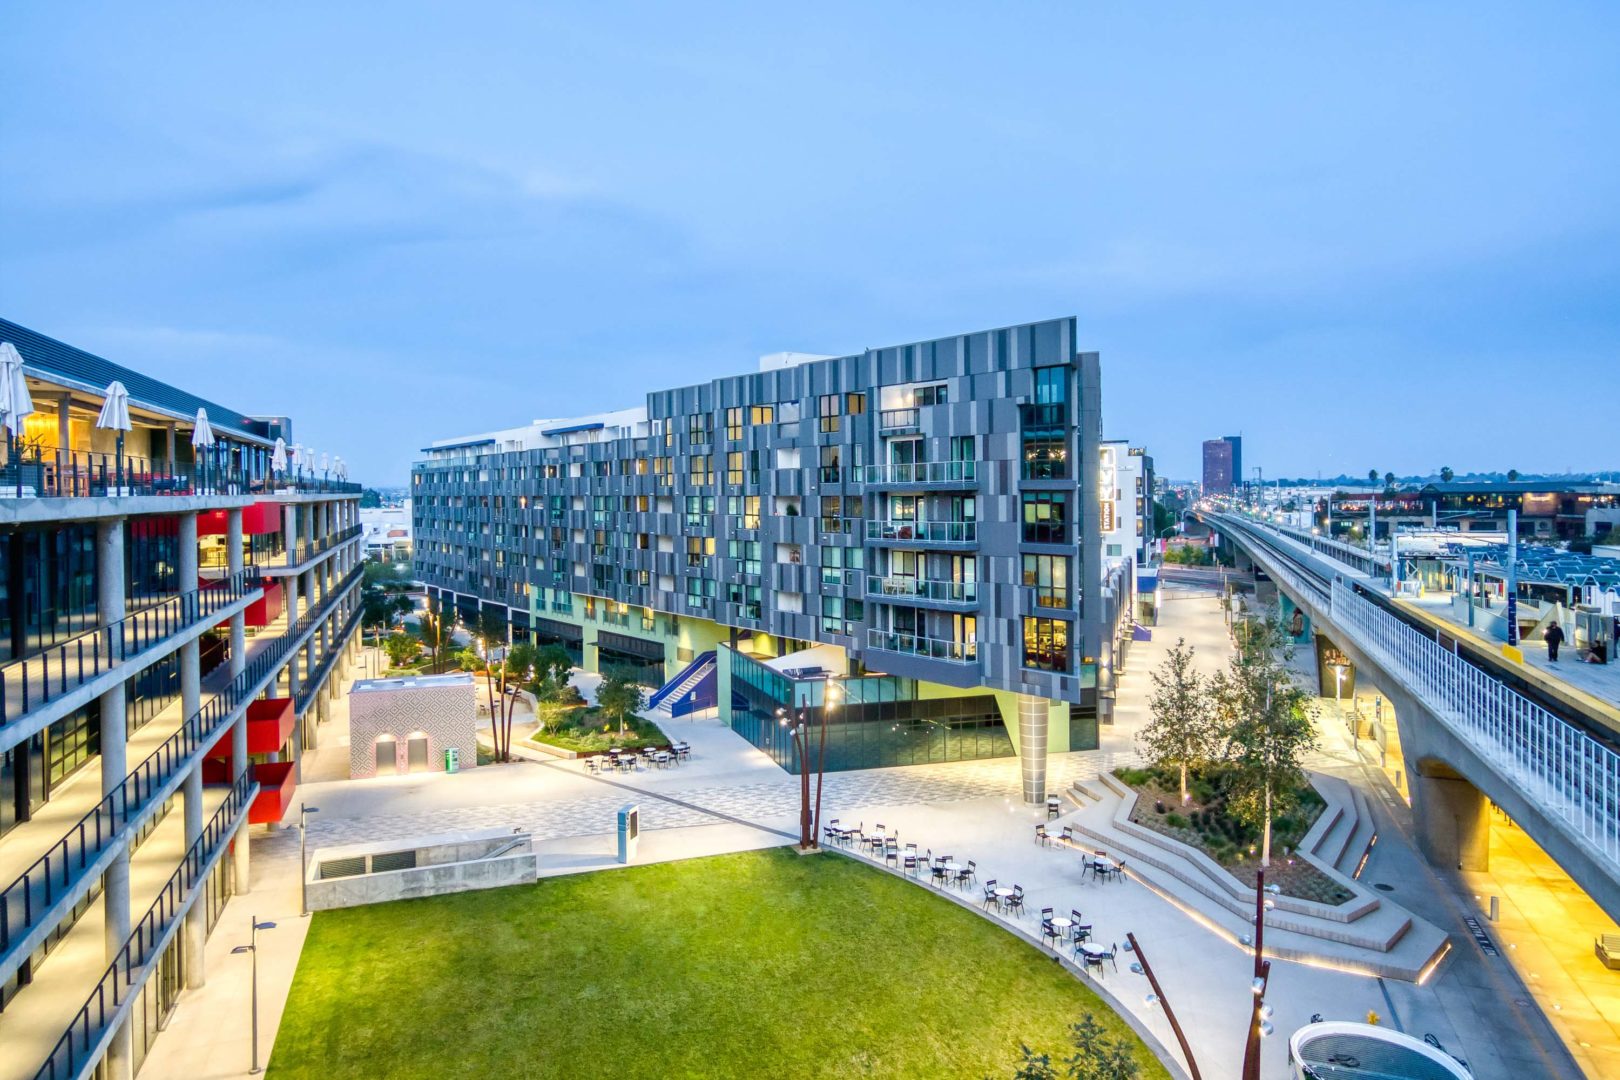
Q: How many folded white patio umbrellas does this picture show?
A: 9